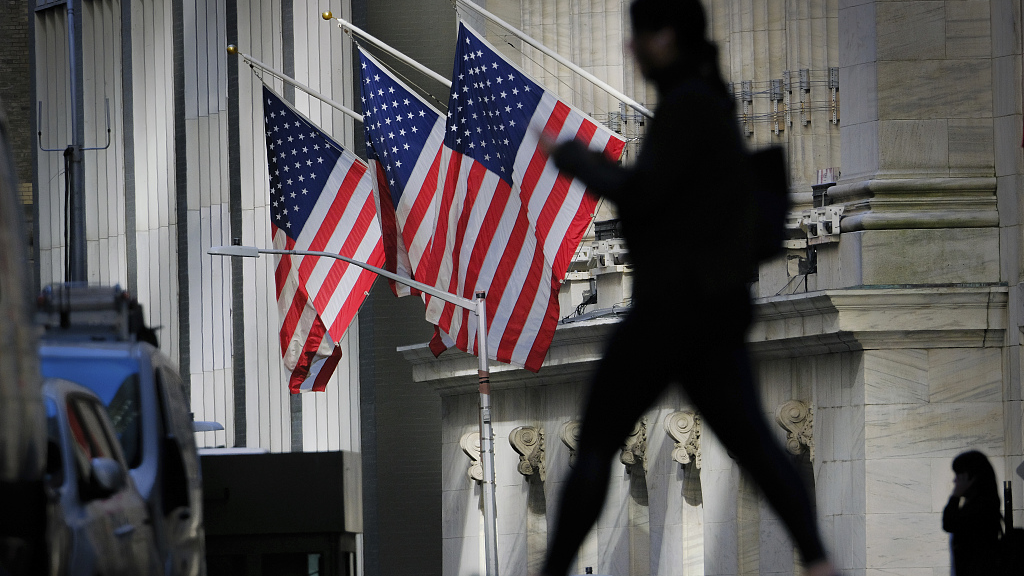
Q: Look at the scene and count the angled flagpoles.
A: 3